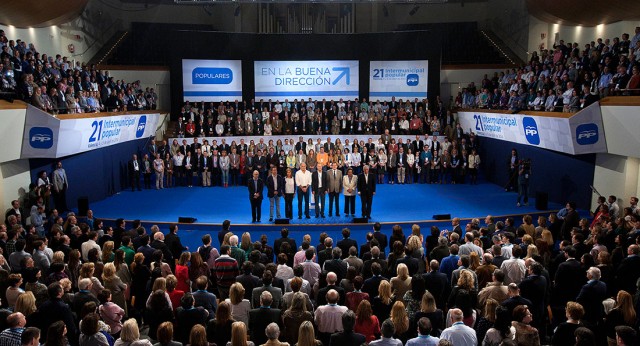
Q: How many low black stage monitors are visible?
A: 4